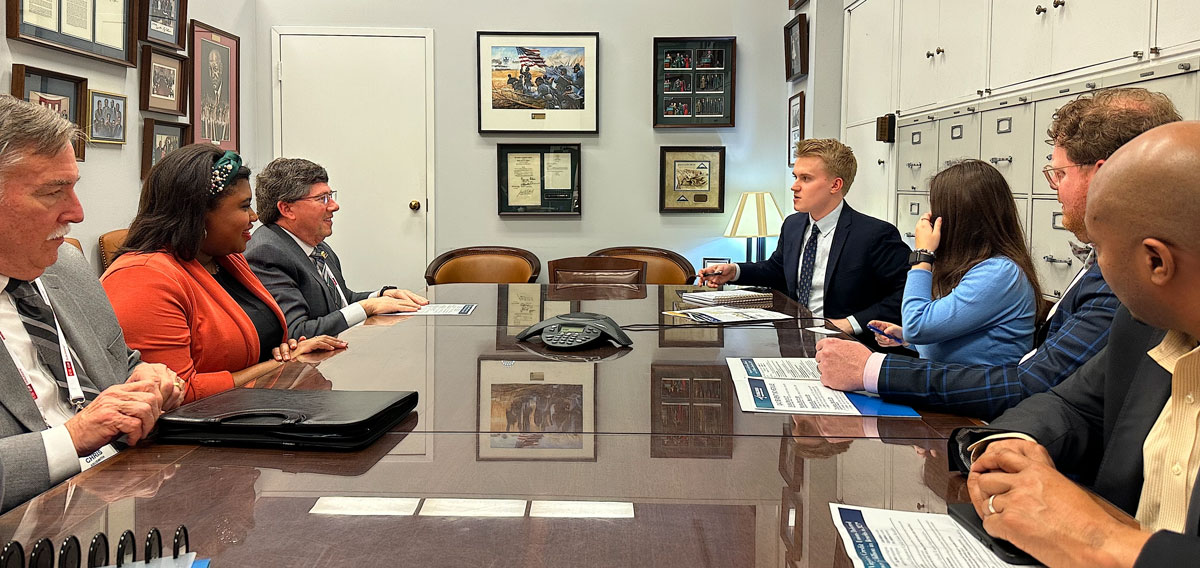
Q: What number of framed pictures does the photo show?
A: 14